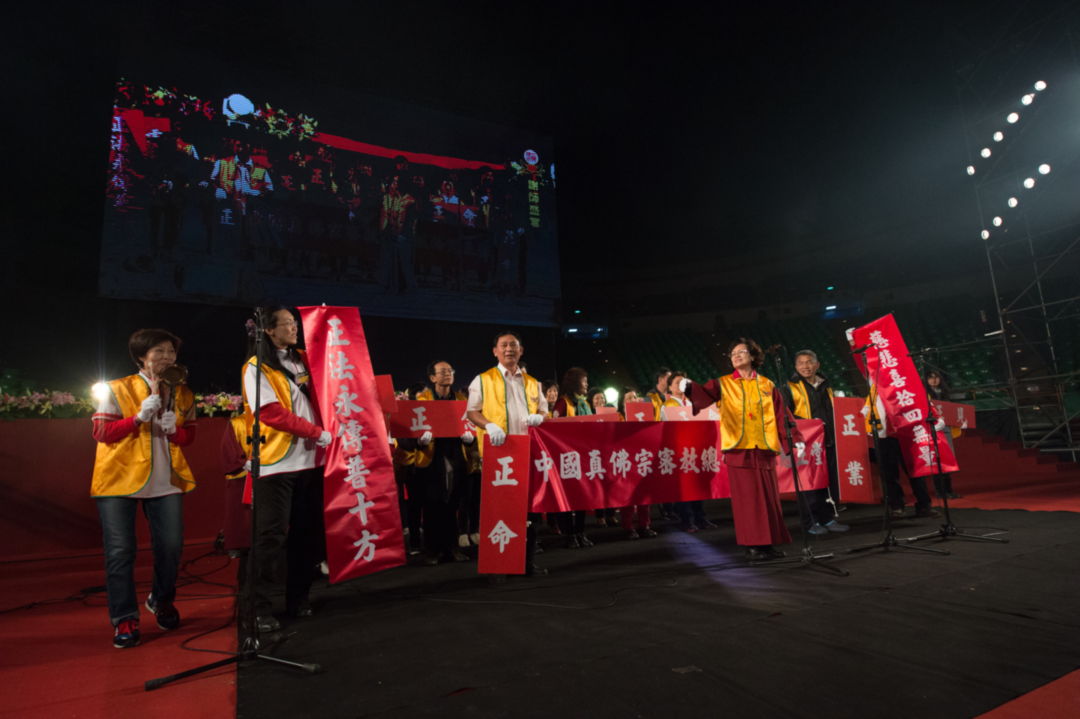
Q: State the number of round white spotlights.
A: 11